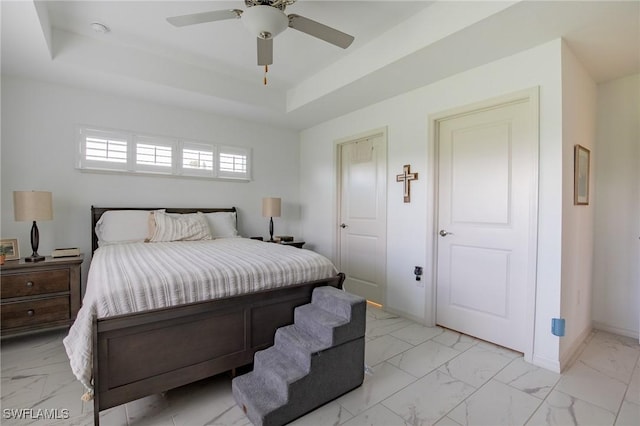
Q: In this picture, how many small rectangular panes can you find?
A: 4